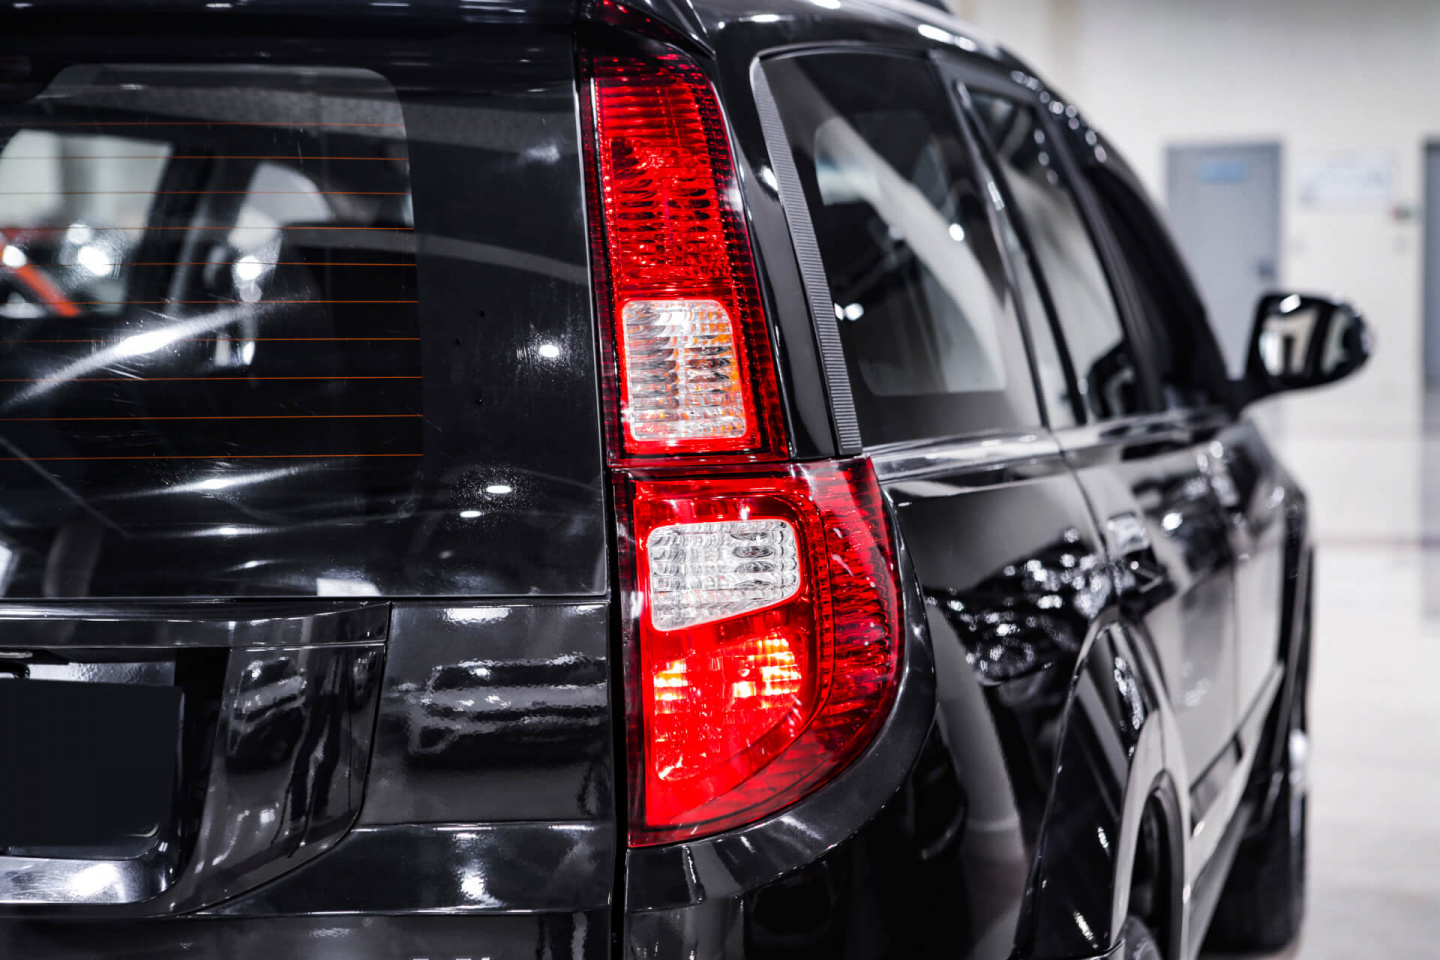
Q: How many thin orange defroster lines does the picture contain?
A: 10